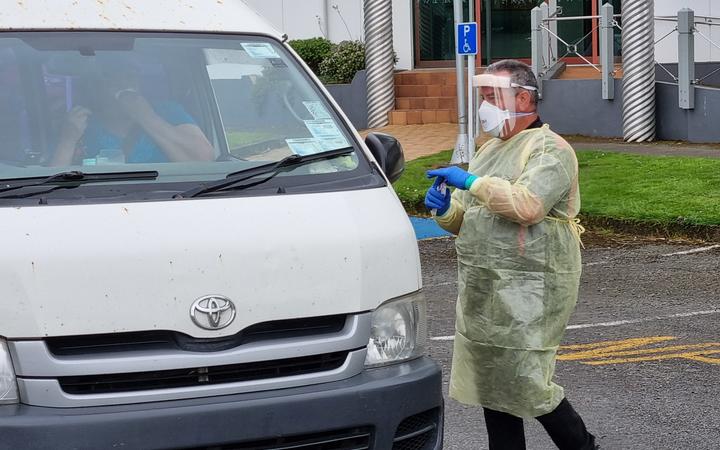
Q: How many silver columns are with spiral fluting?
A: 2